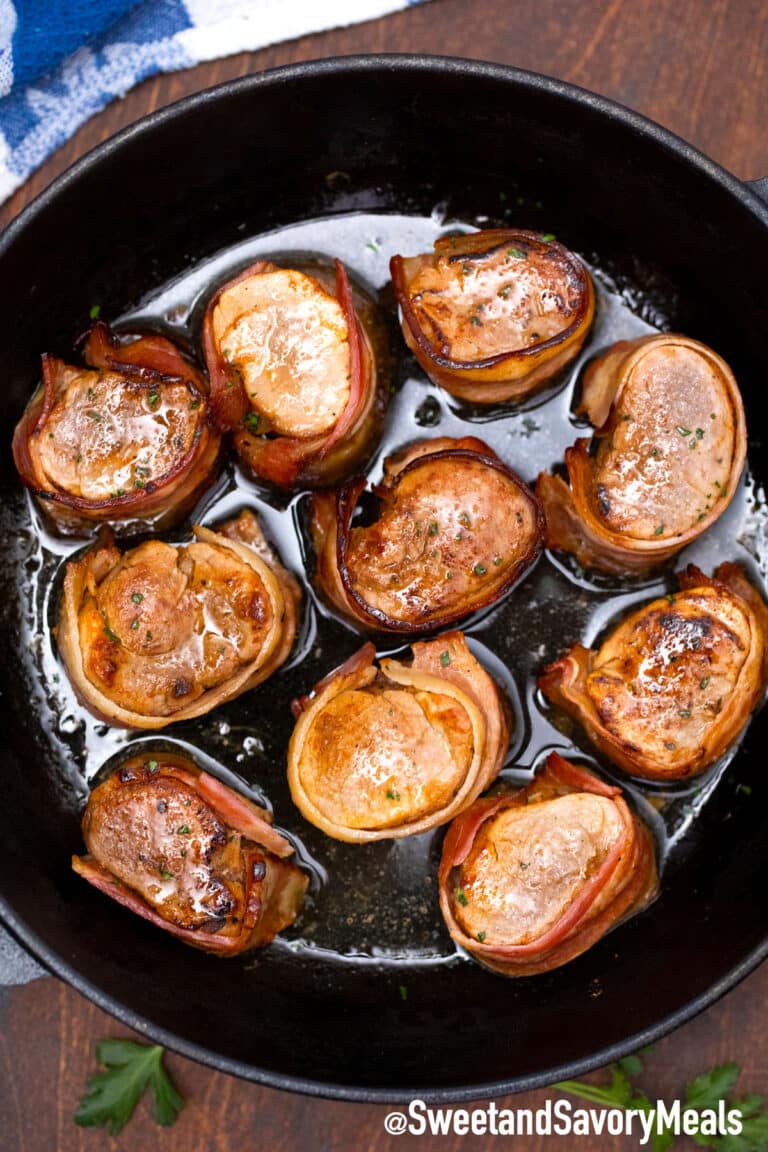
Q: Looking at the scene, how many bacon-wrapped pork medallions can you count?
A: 10